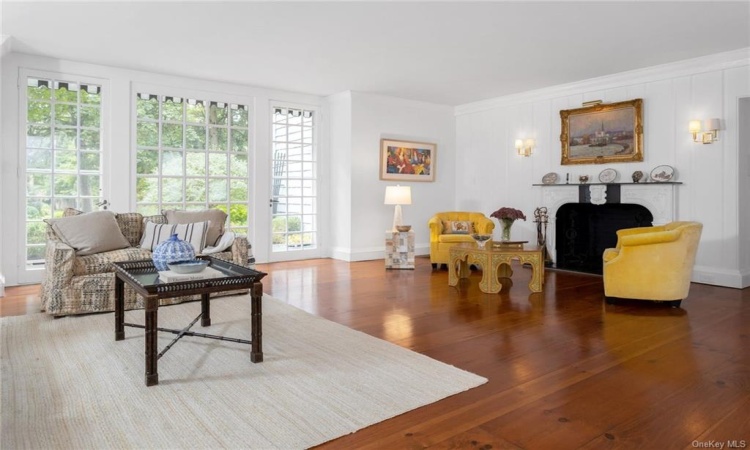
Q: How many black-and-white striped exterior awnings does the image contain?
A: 3